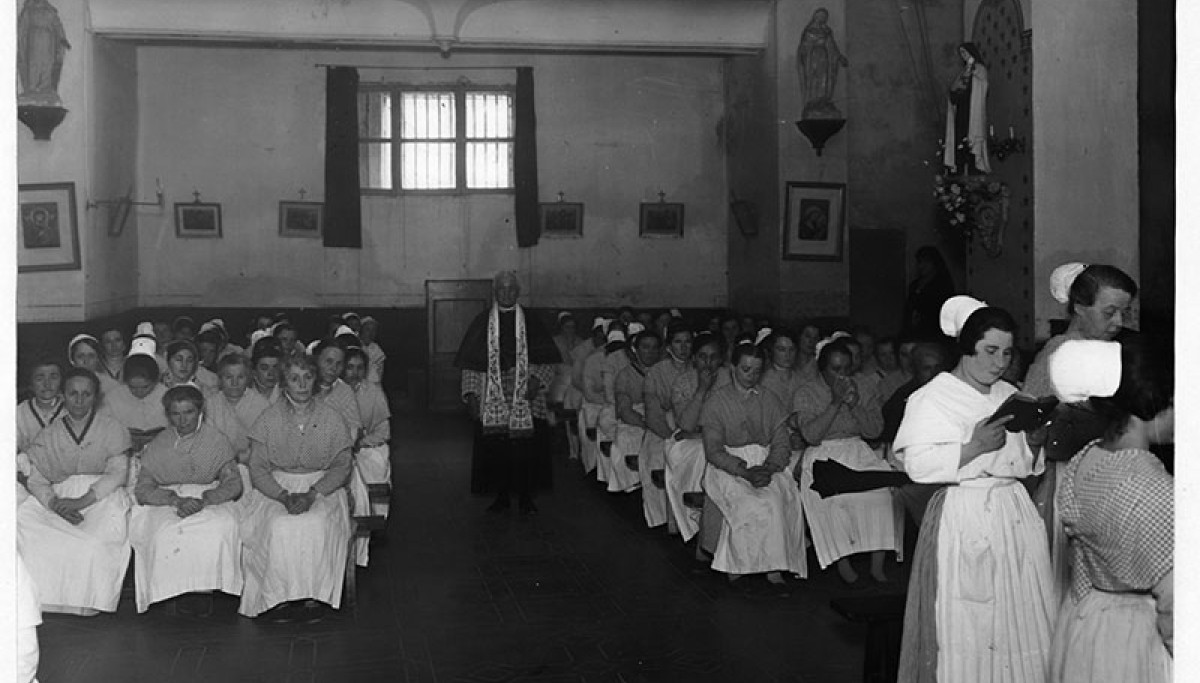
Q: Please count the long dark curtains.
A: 2